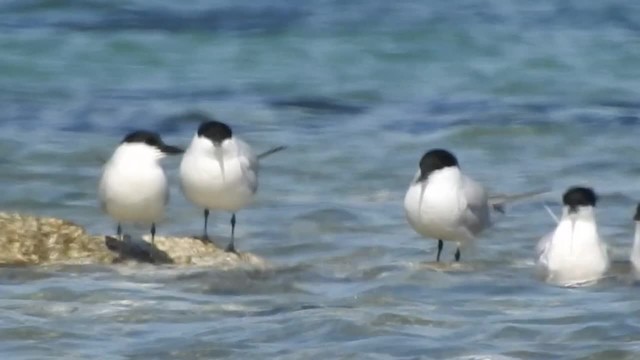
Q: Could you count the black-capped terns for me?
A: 5